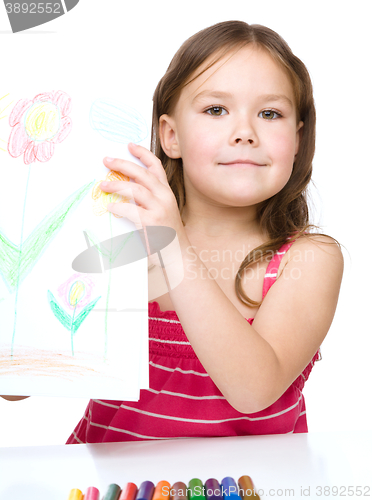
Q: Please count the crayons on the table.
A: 11